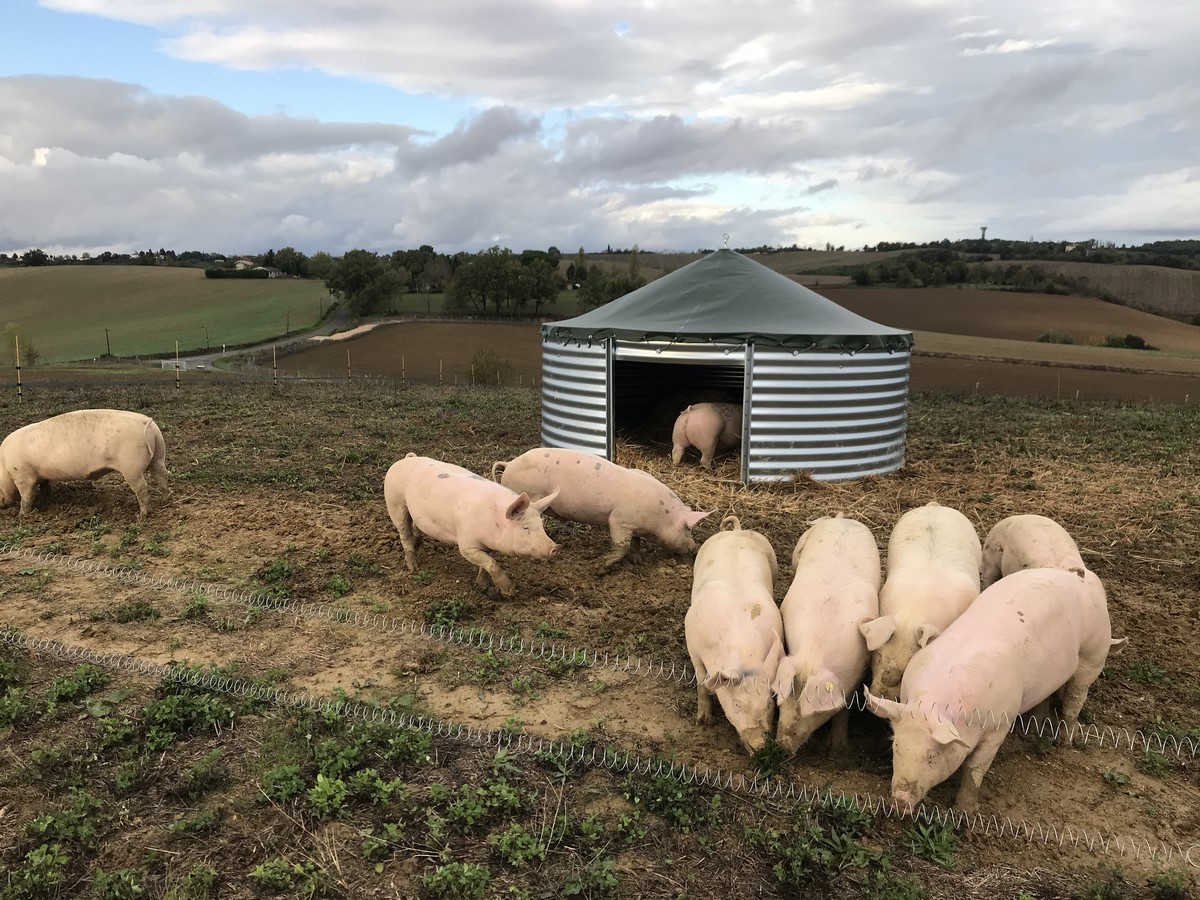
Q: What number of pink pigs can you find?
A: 9